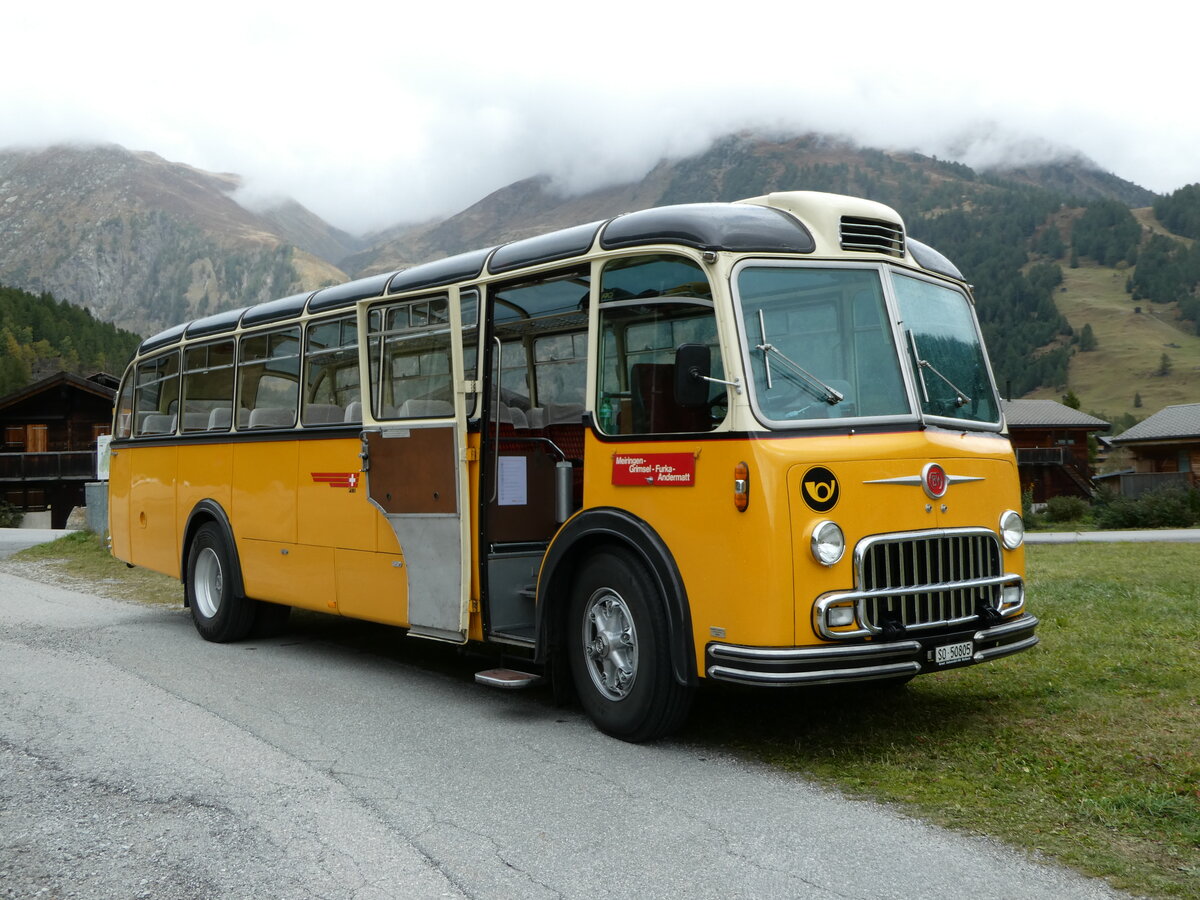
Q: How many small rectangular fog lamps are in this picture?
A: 2